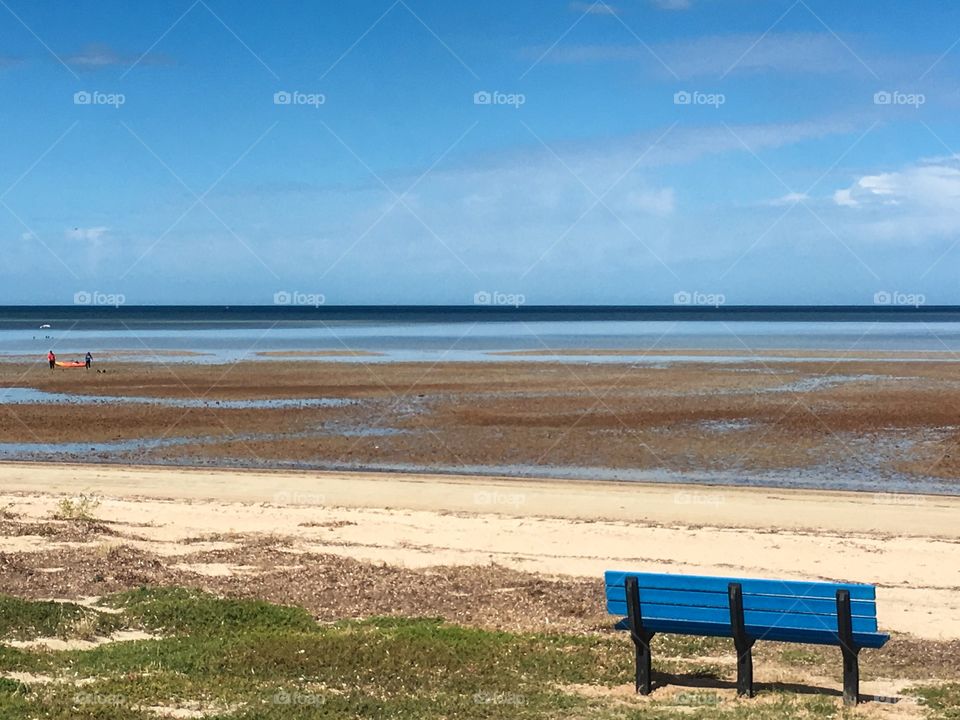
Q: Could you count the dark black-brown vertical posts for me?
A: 3